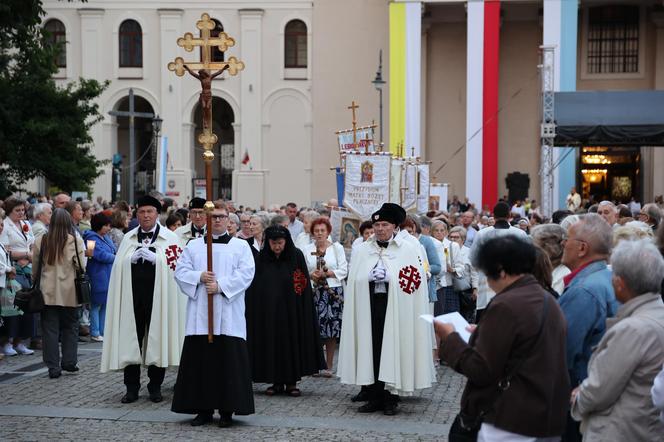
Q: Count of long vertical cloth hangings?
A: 3